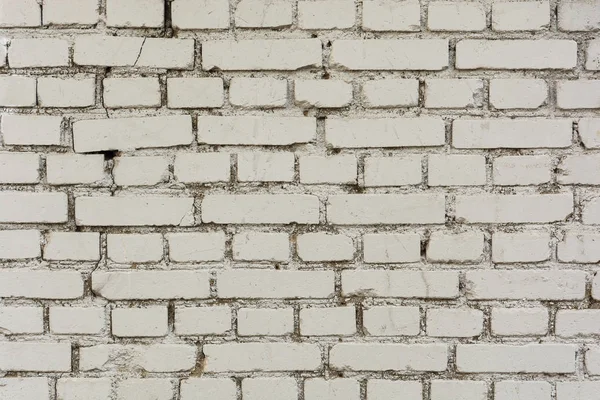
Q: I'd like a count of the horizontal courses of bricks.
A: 11